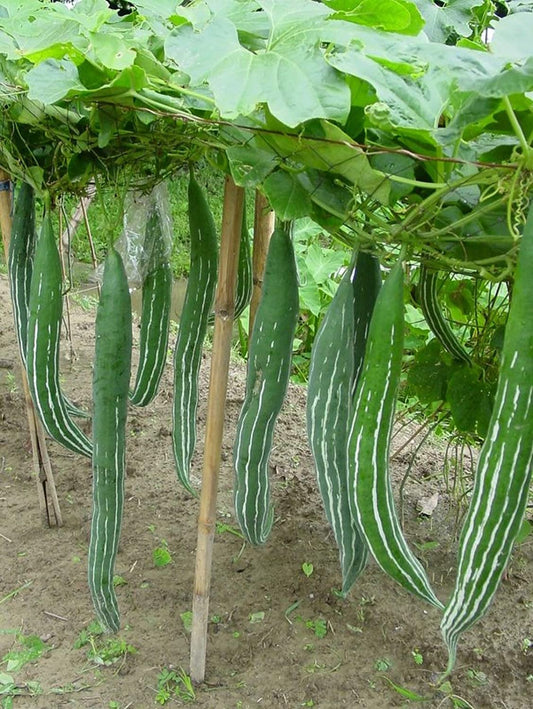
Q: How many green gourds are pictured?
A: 12